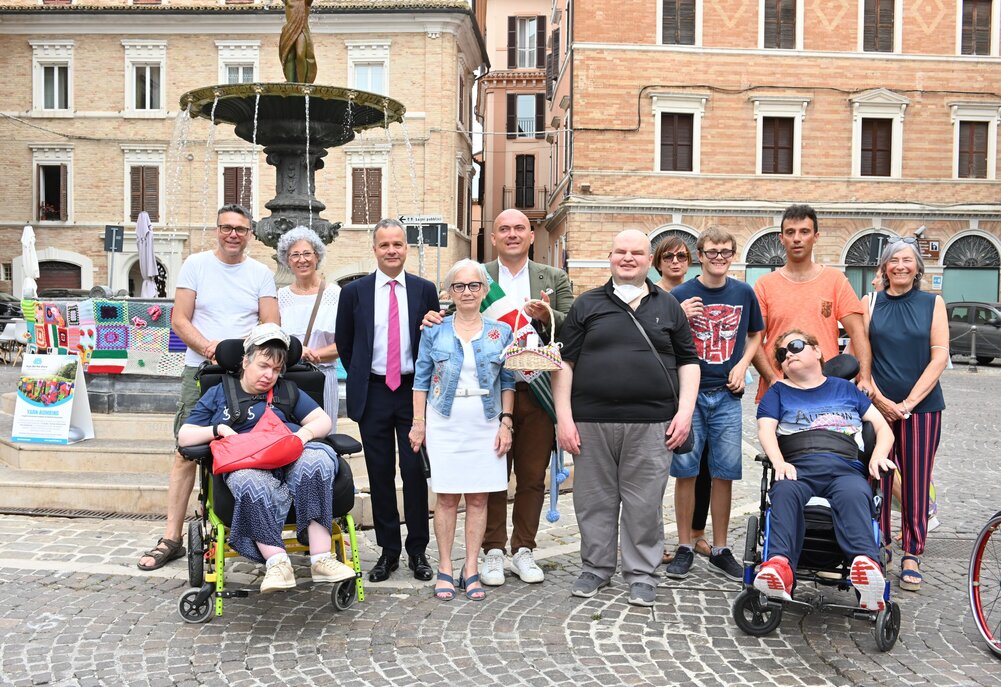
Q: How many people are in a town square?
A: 12